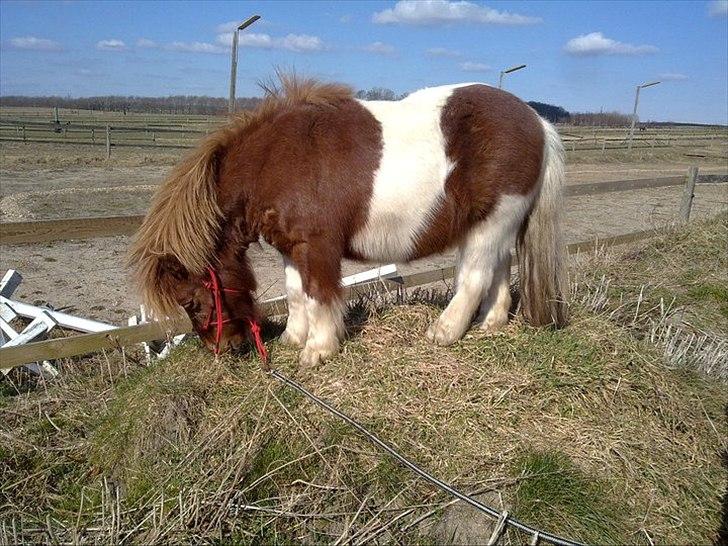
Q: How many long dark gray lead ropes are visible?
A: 1